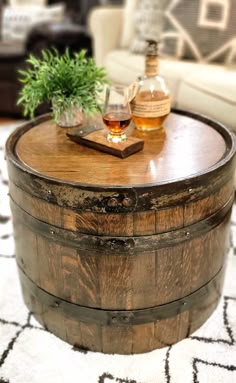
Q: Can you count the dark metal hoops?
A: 3